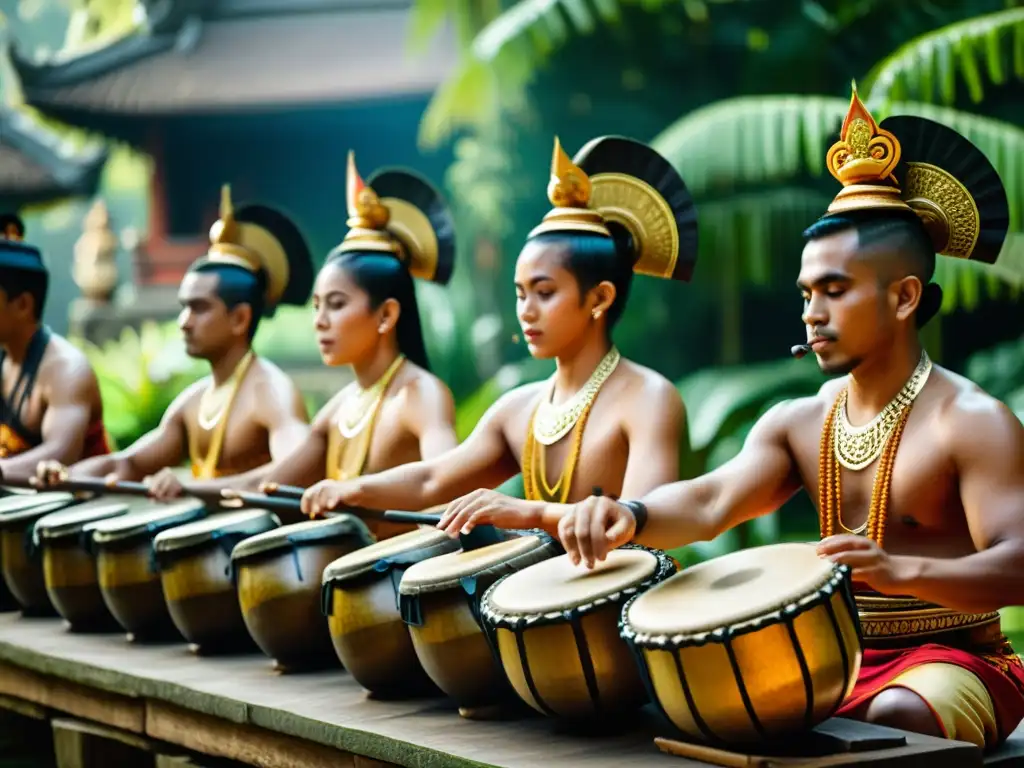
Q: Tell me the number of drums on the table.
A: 9